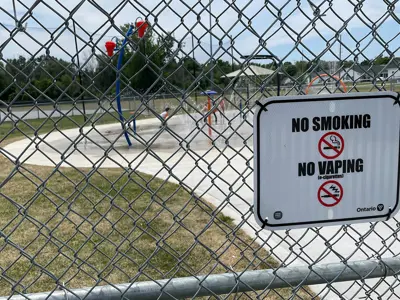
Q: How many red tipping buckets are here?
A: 2